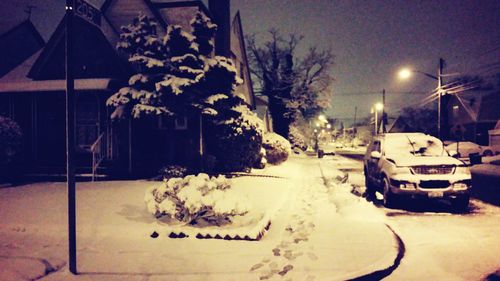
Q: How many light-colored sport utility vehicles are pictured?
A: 1